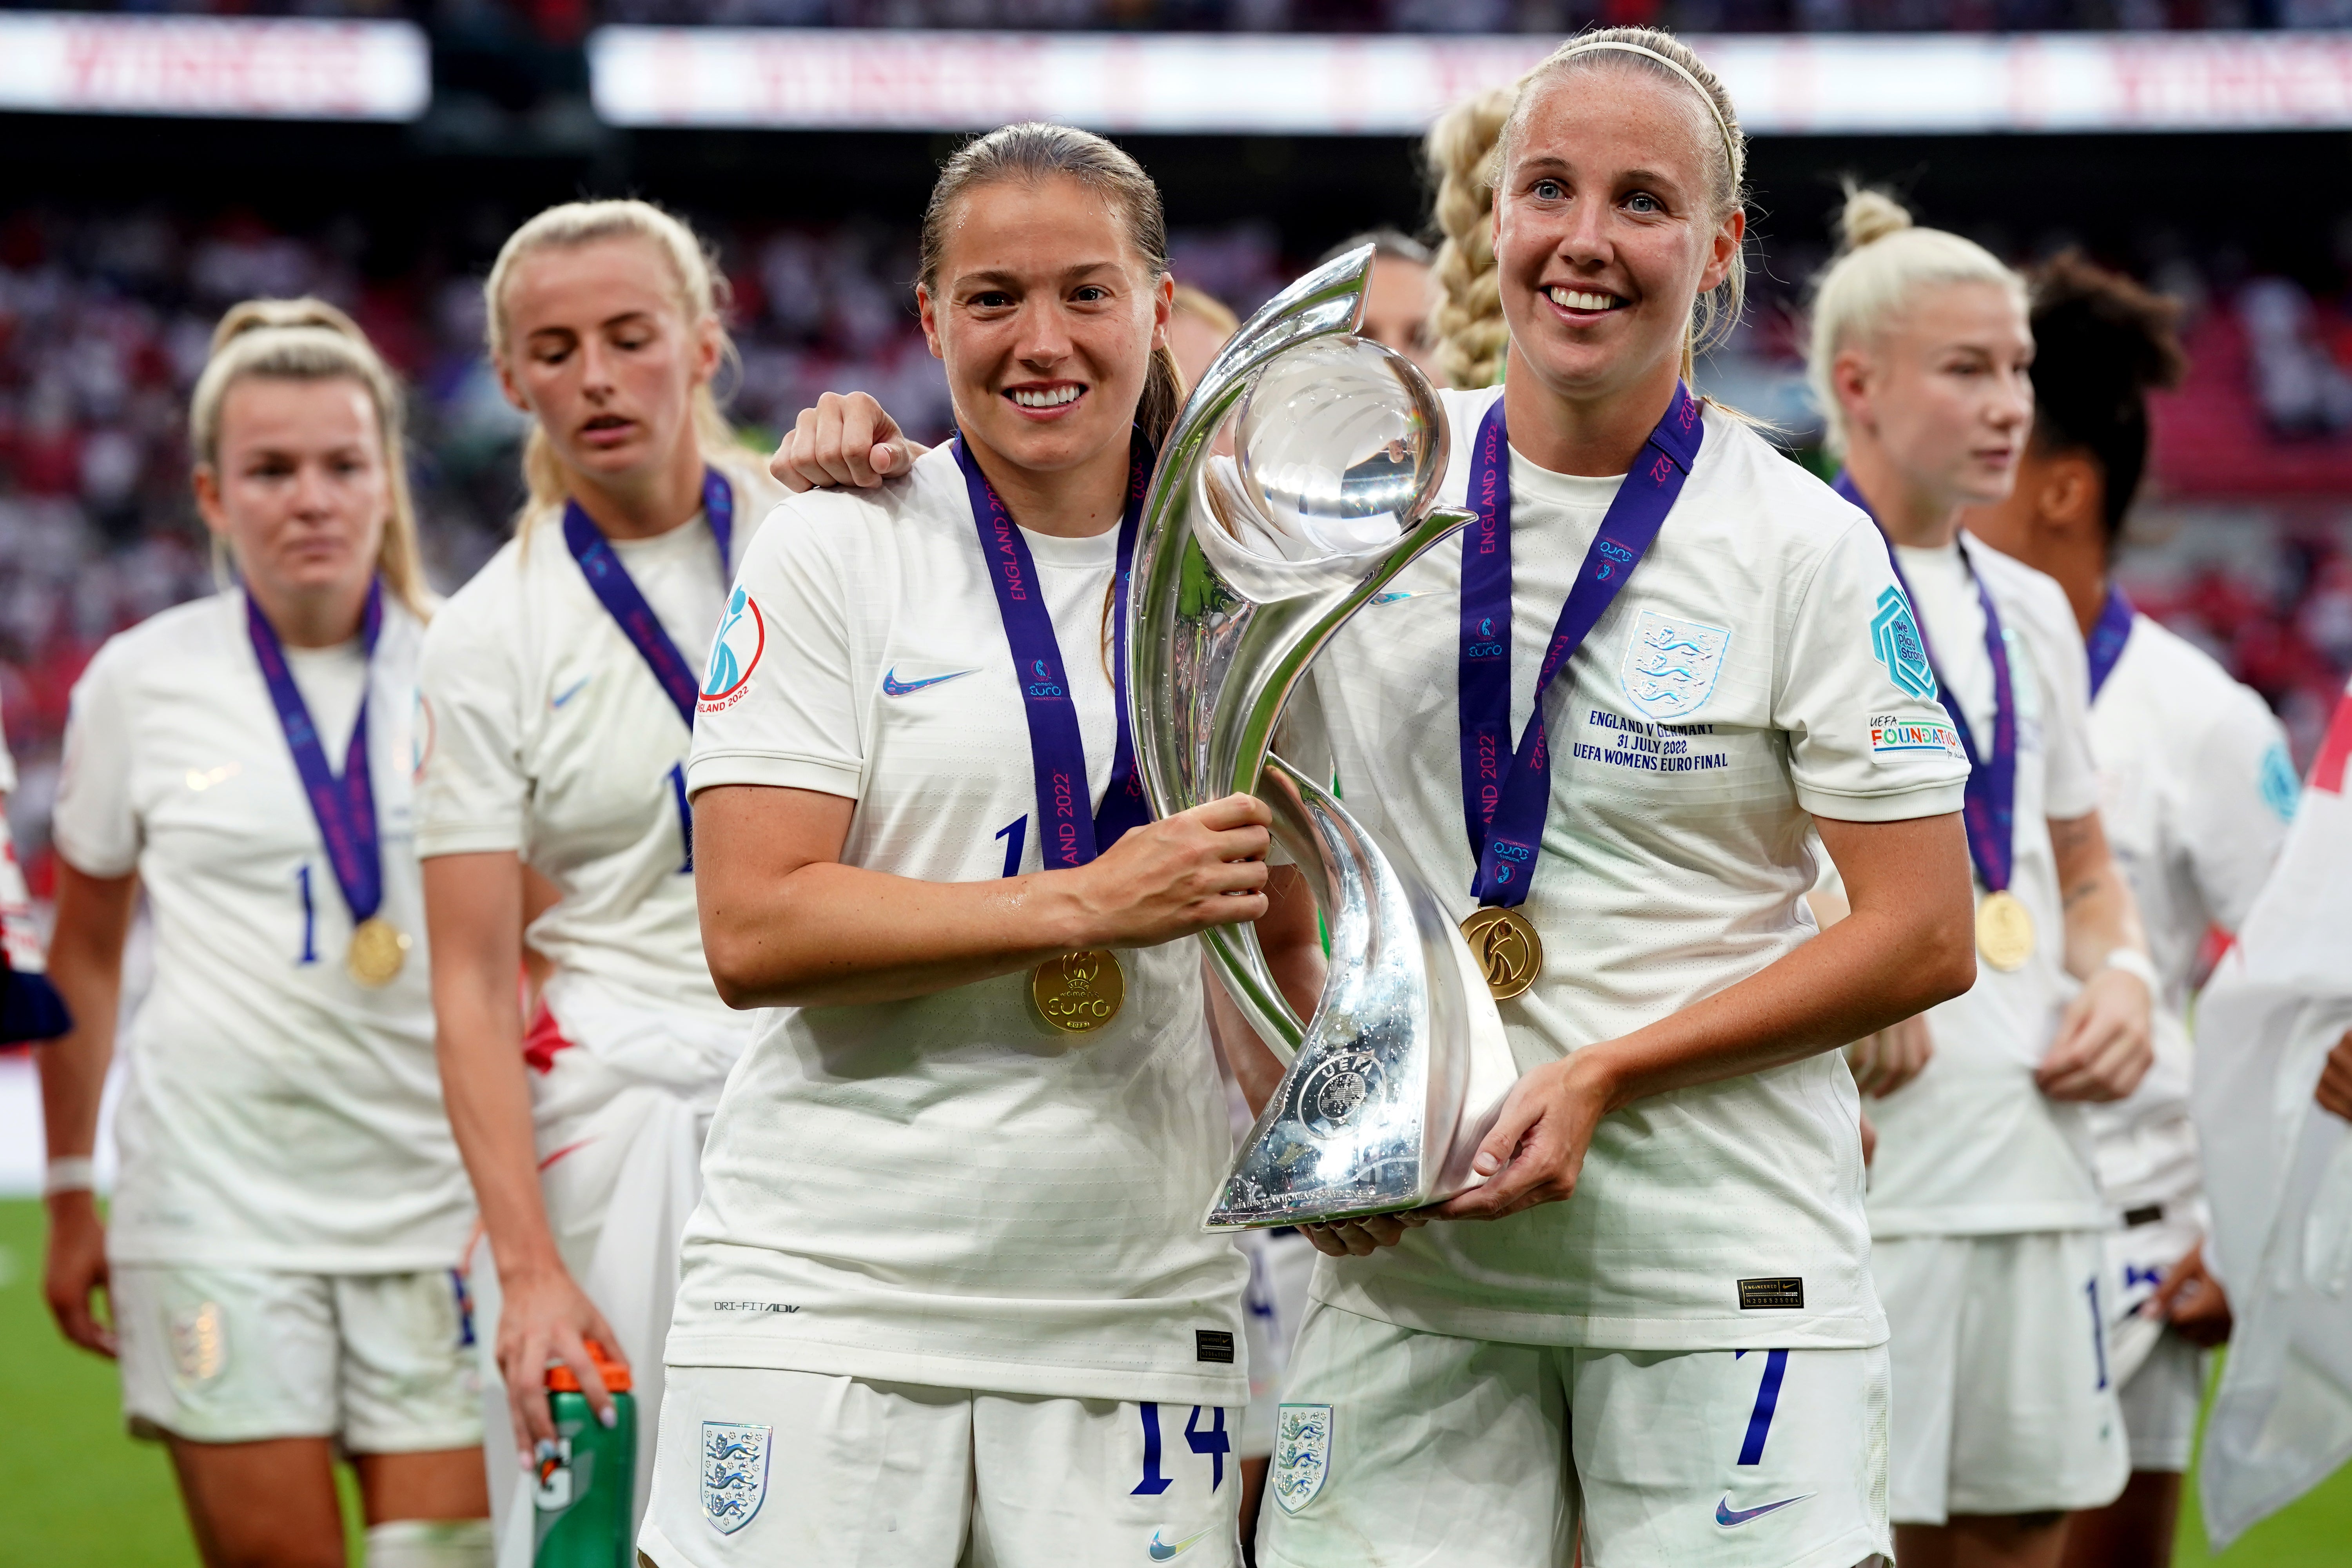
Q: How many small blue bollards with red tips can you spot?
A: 0